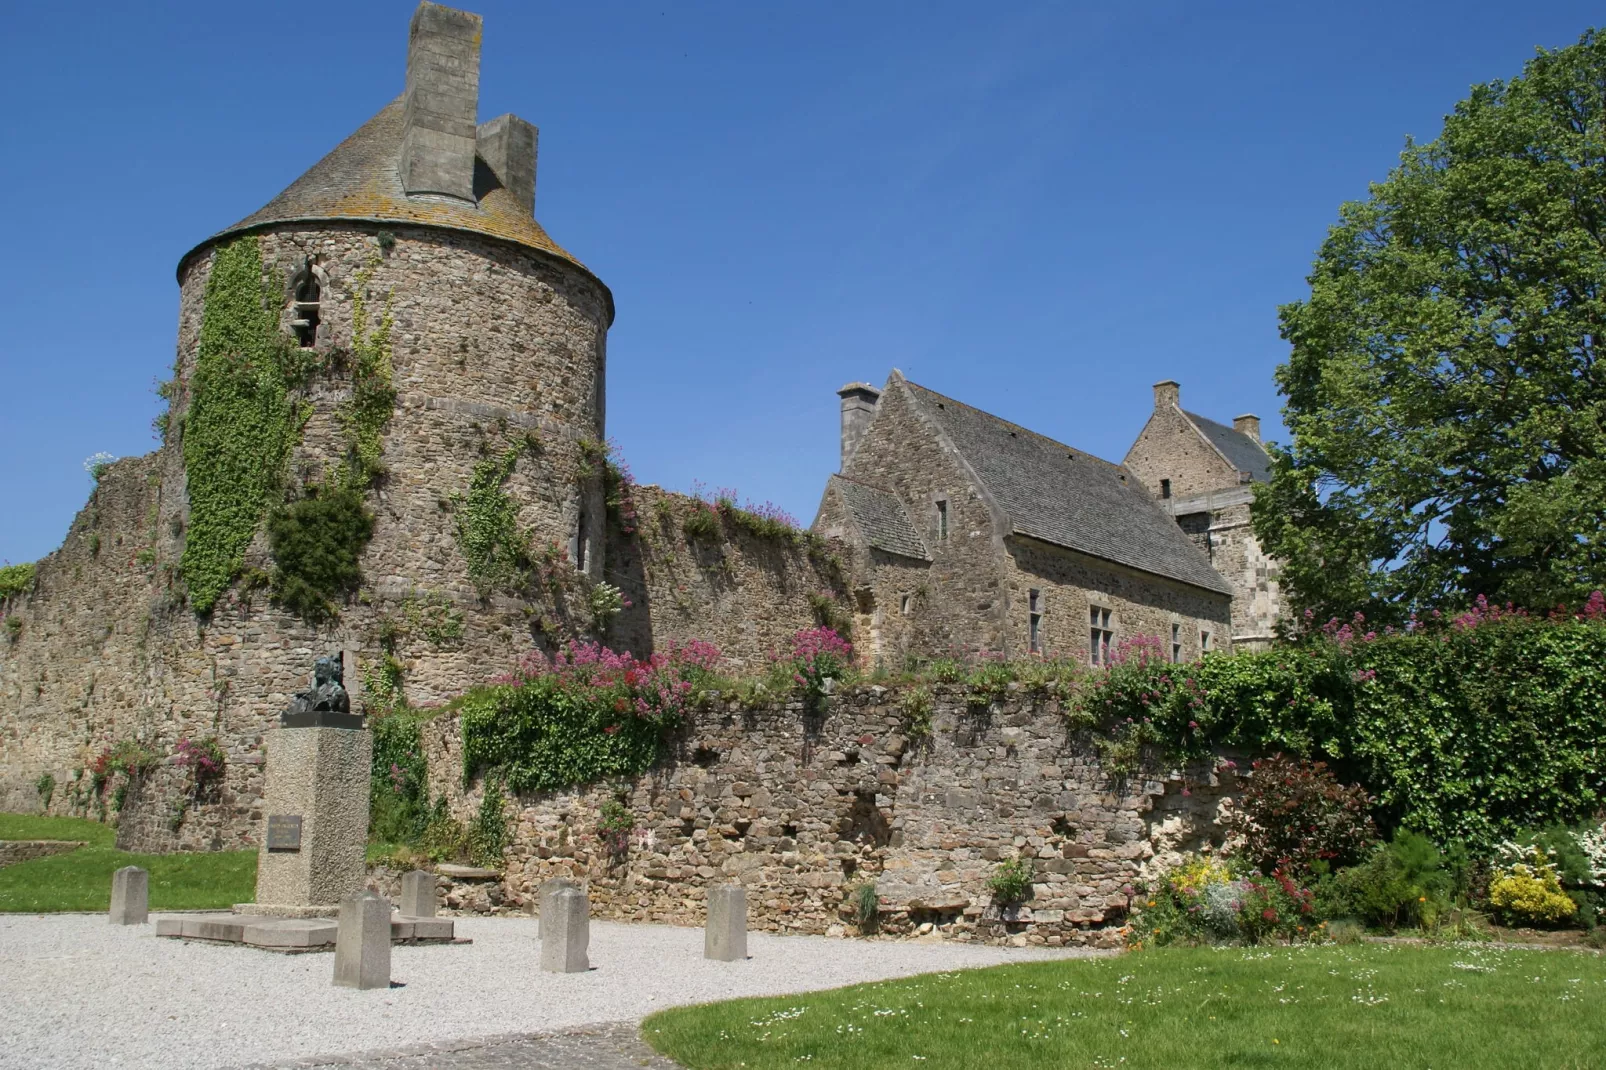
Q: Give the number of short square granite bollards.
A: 6